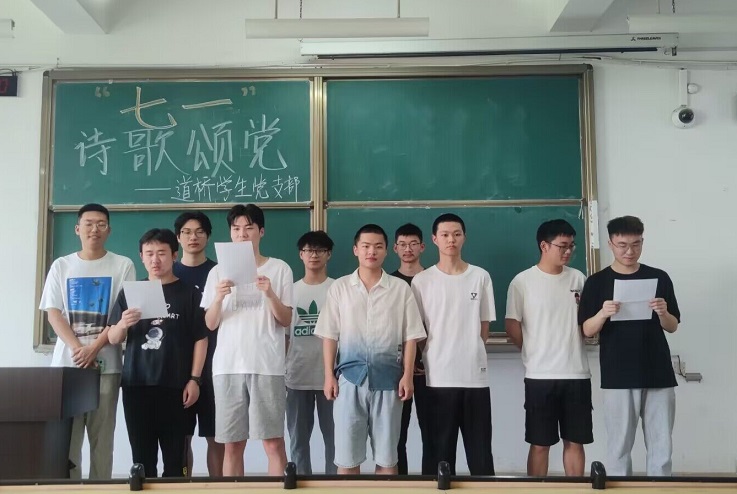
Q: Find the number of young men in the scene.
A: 10